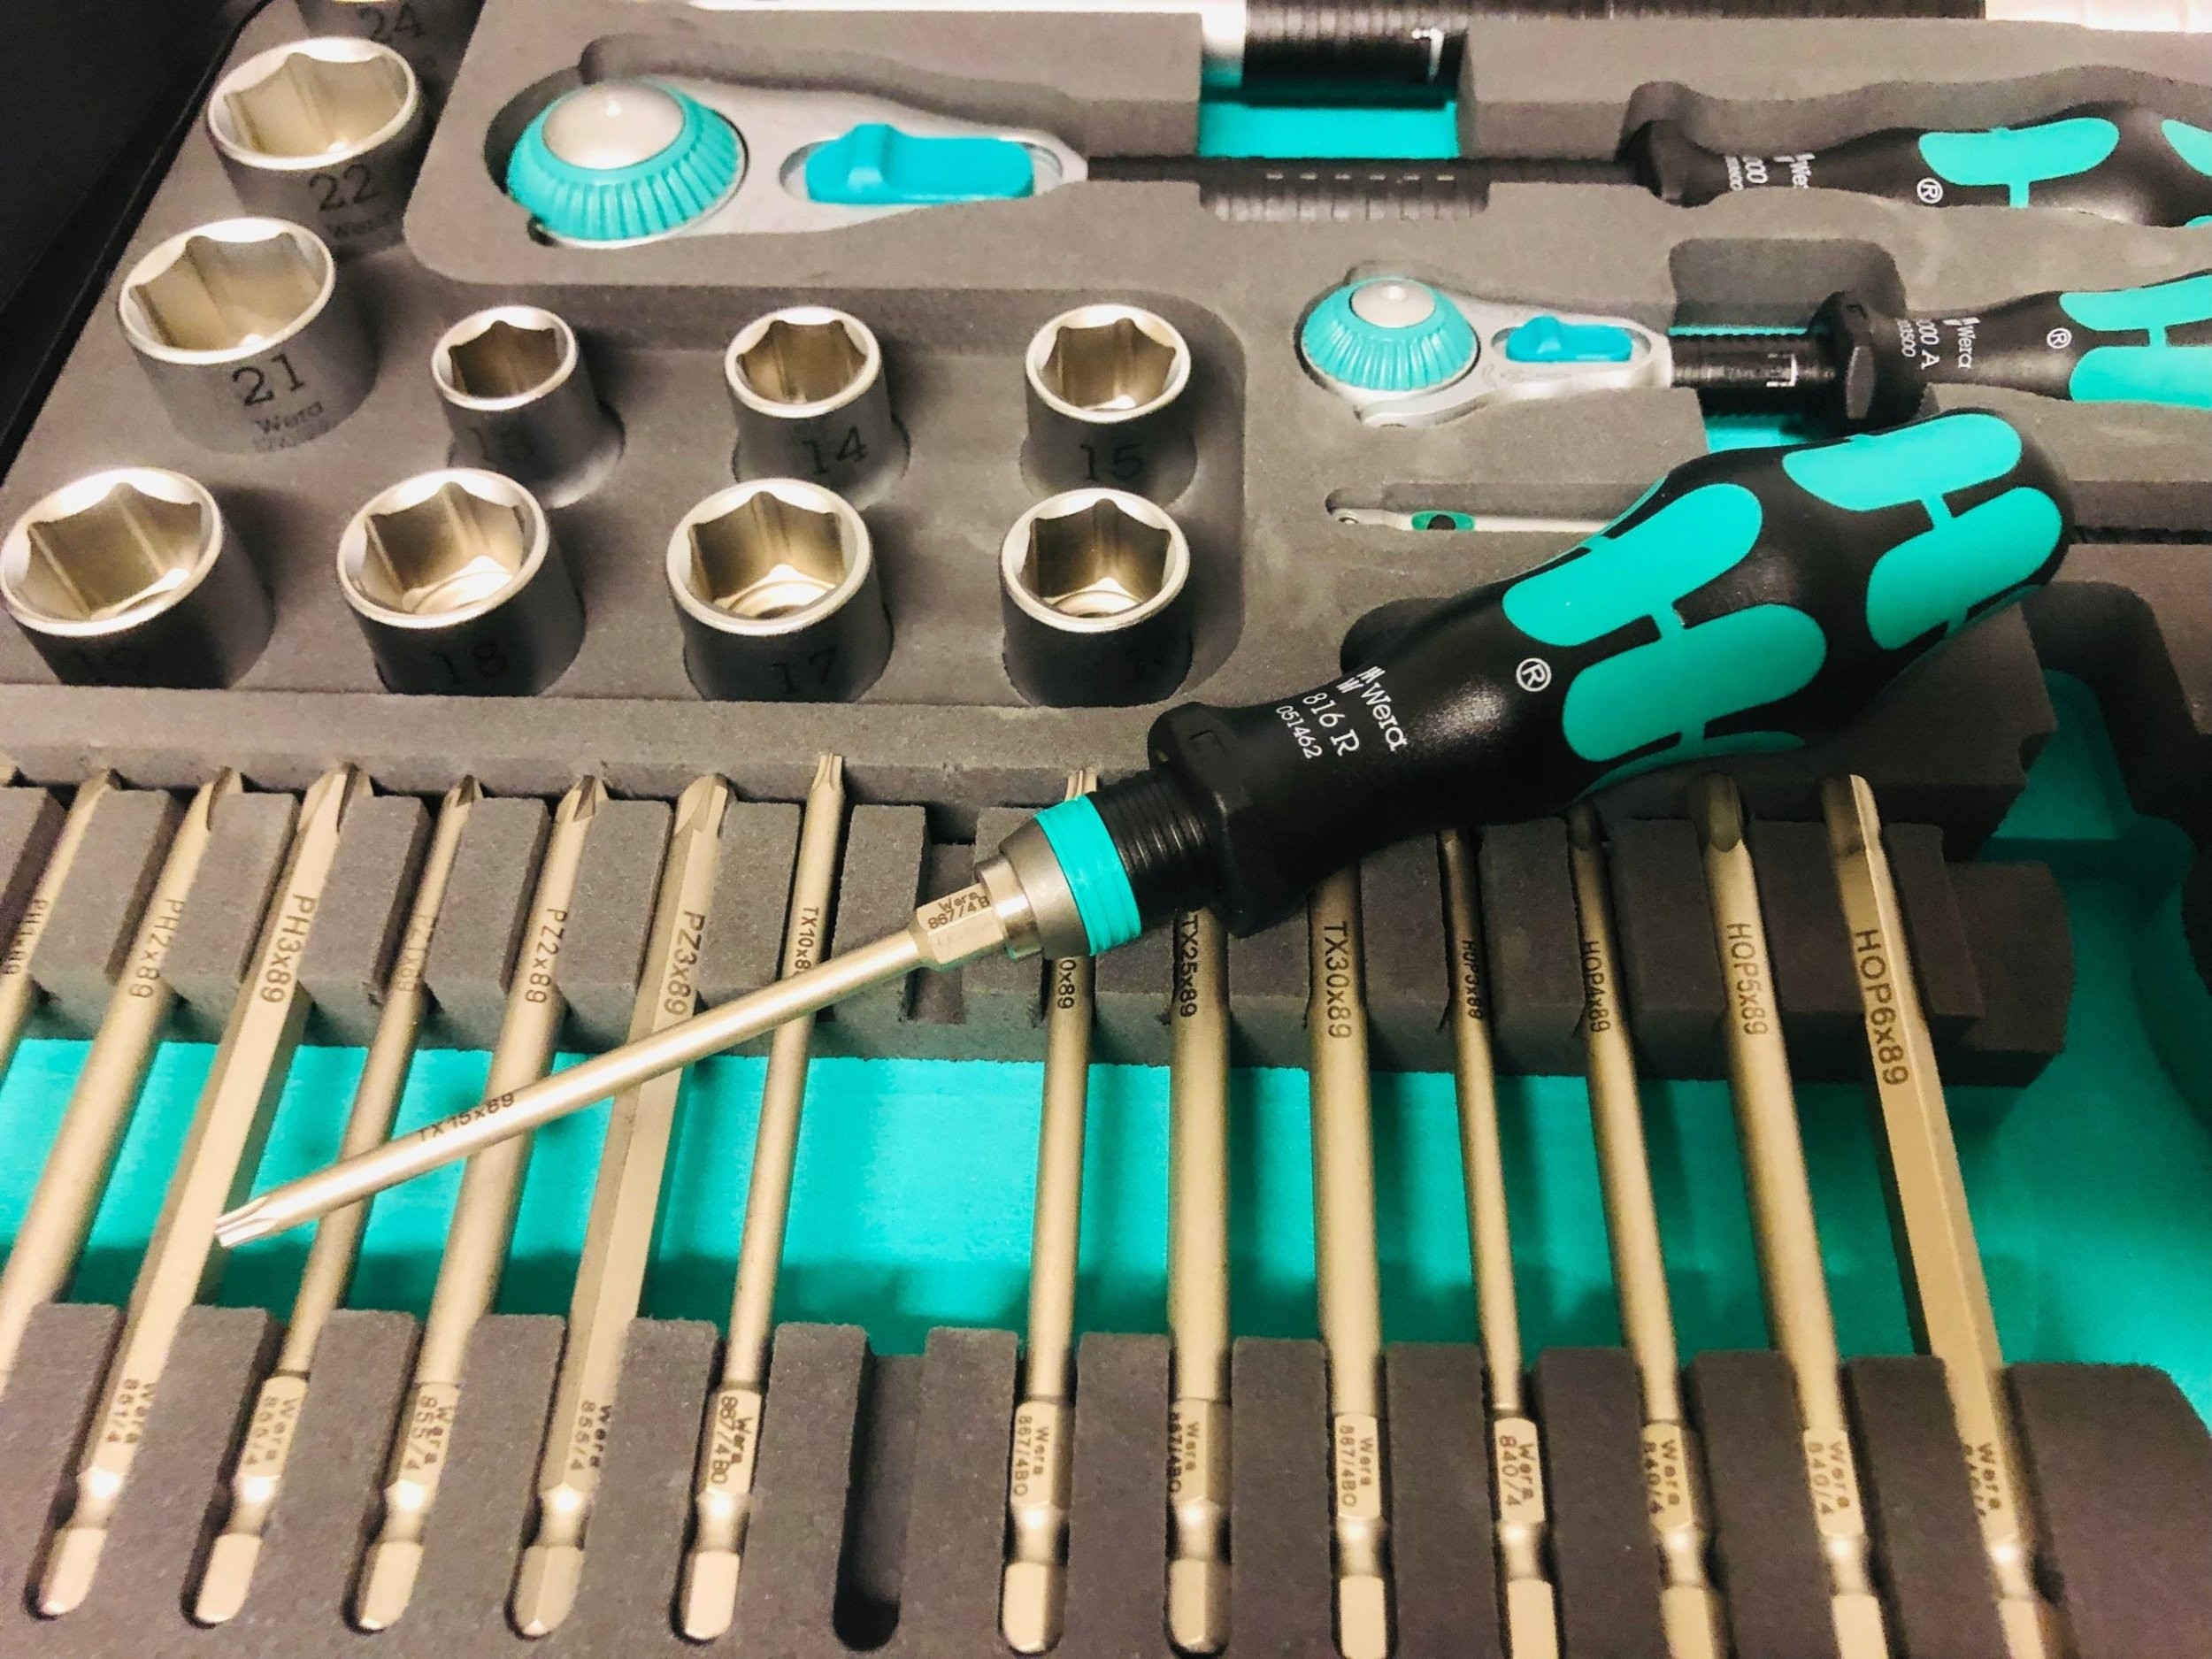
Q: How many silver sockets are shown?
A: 10